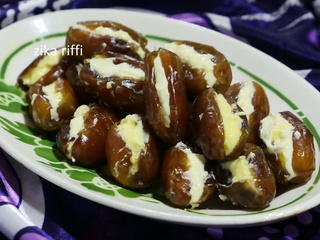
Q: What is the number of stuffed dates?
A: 14